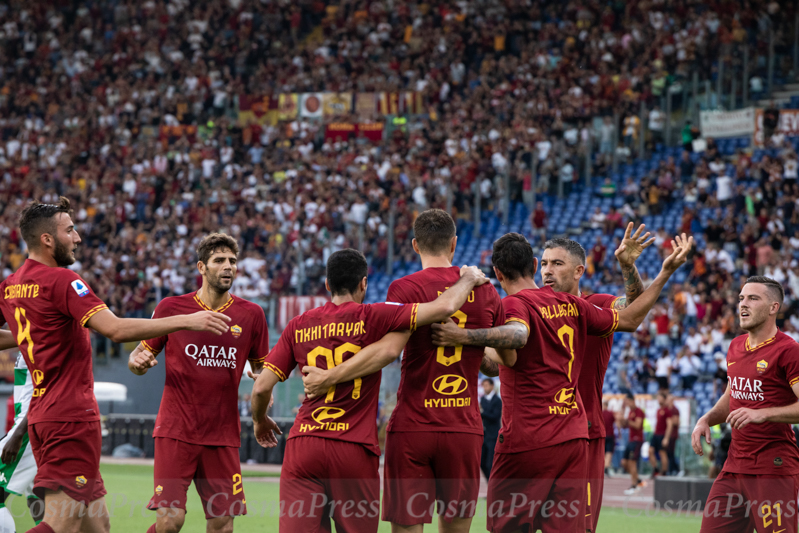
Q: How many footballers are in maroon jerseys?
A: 7